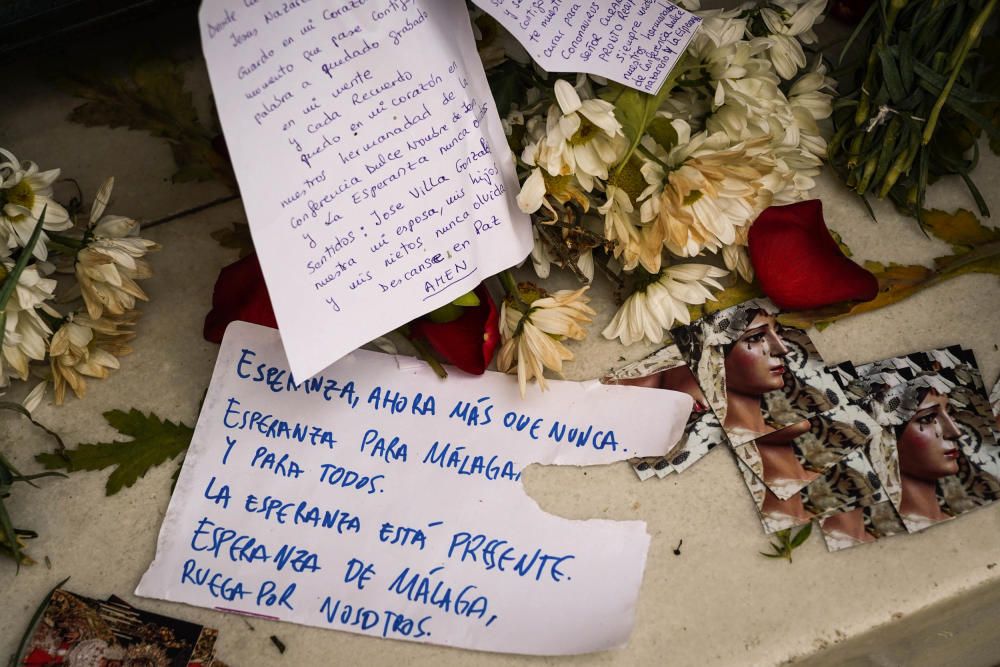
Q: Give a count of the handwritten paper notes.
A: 3